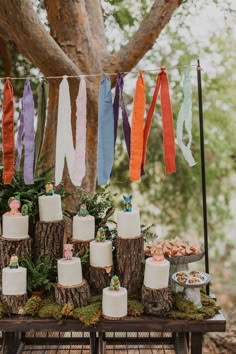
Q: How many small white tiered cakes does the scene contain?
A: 9